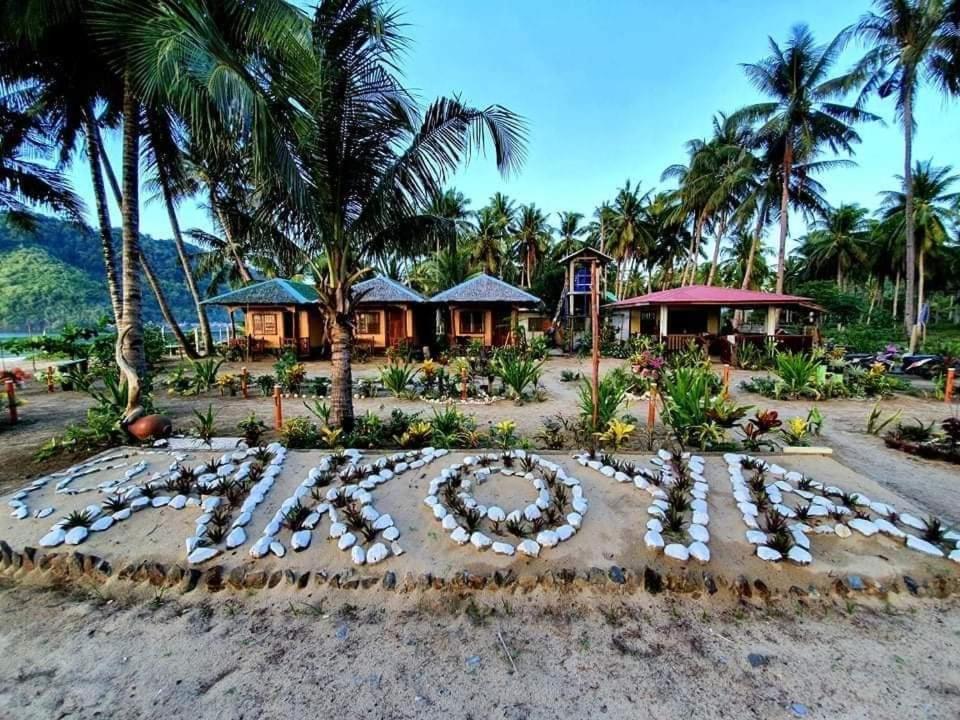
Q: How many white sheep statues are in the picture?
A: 0